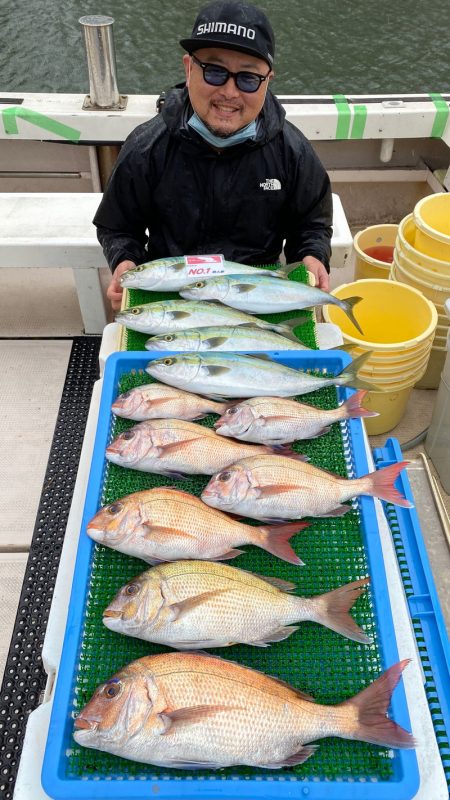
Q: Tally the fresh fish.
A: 12